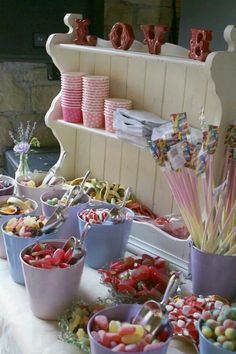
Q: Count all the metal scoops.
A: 6